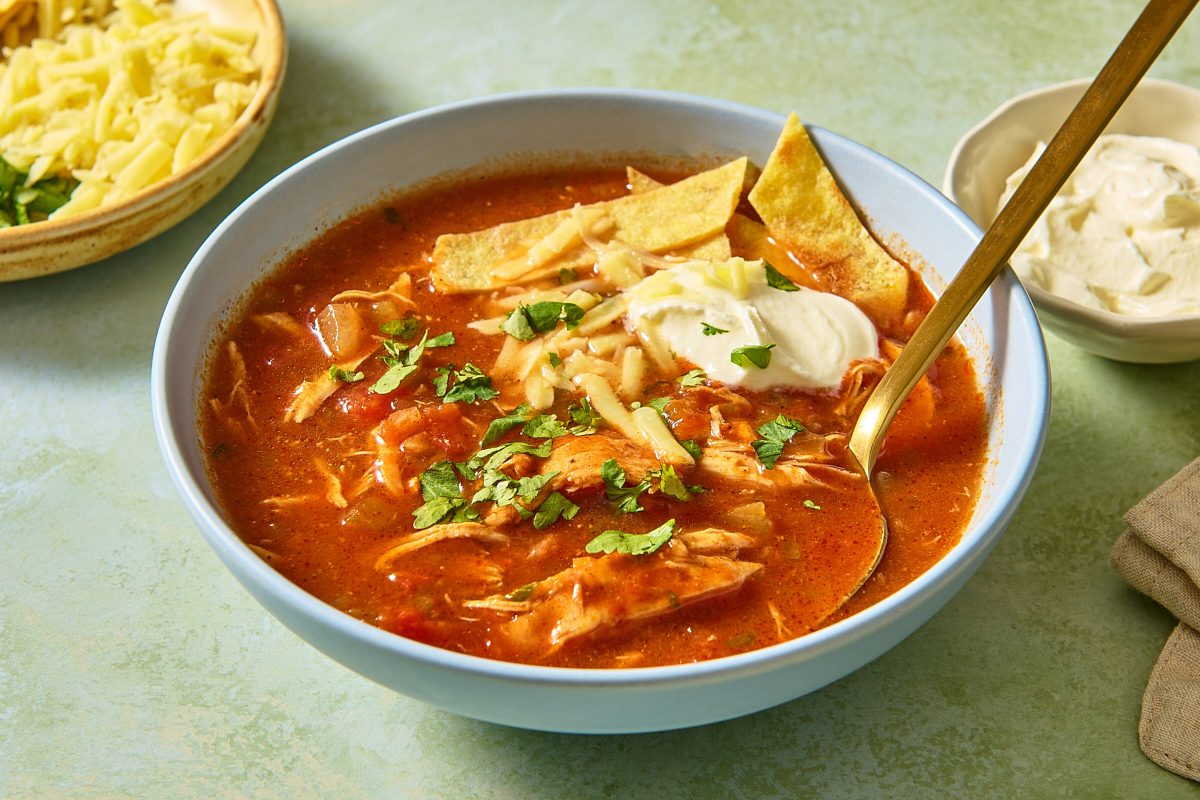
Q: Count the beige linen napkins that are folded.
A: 1